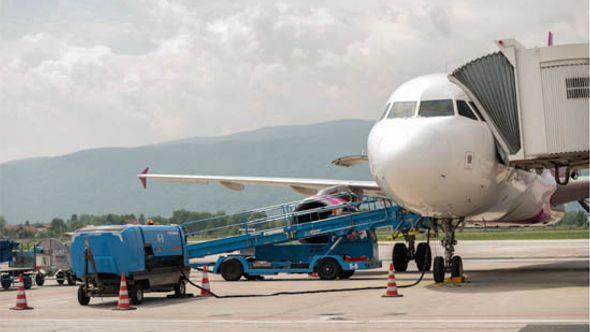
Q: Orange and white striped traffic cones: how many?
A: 4